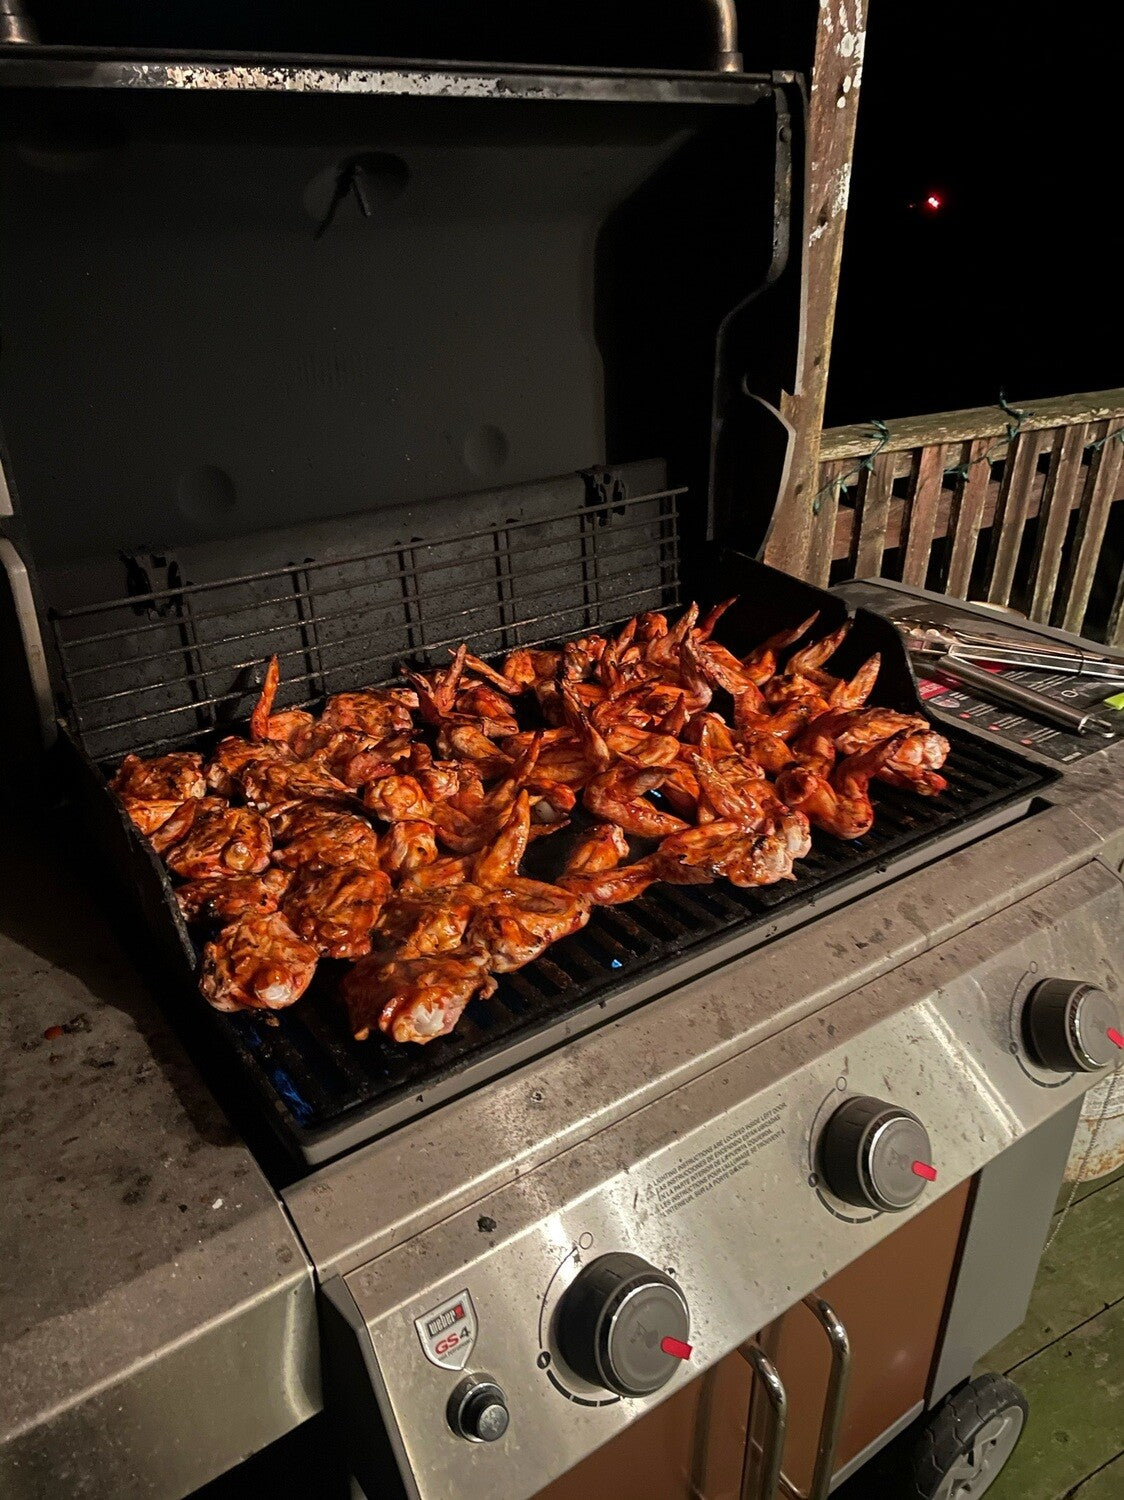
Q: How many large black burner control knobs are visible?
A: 3